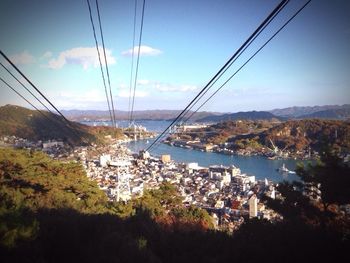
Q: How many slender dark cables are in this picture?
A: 10